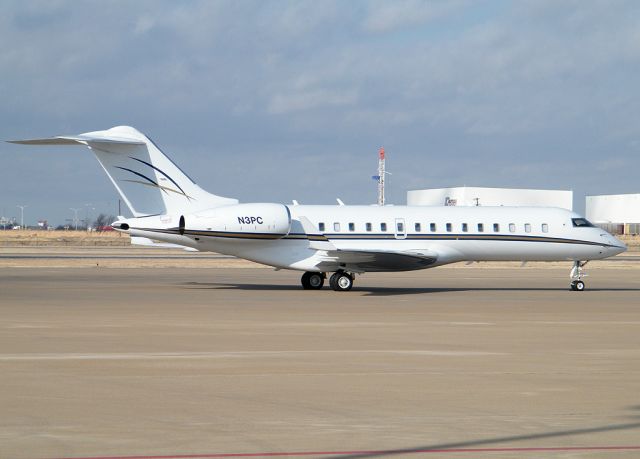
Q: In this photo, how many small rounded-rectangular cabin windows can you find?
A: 15